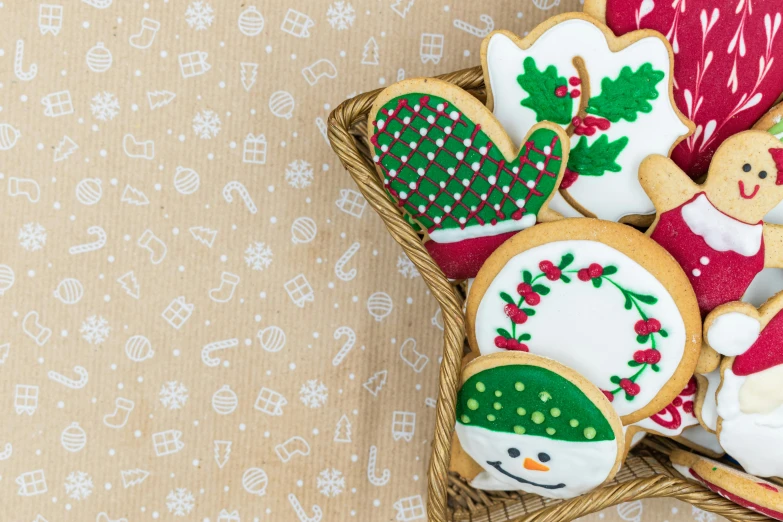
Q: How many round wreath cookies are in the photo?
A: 1